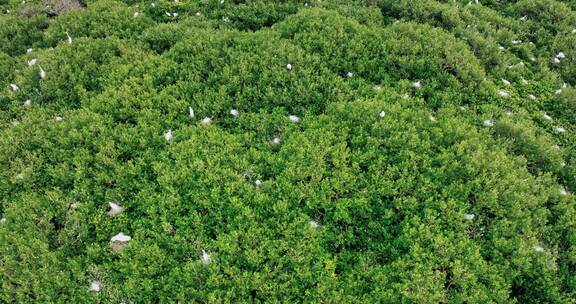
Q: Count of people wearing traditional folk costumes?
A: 0